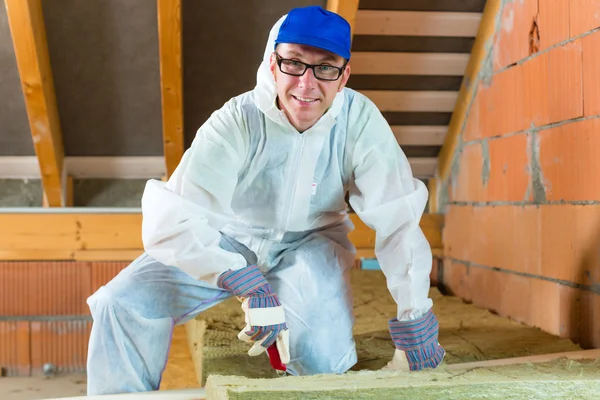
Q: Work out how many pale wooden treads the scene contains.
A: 5